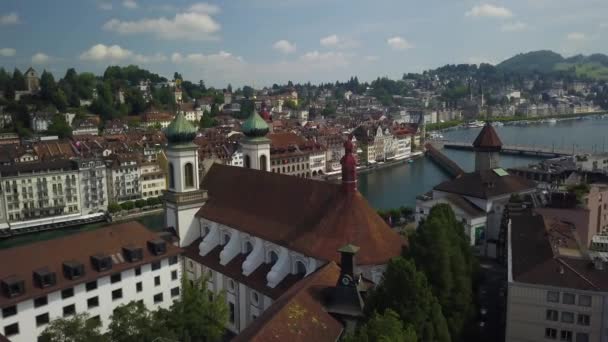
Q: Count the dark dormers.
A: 6